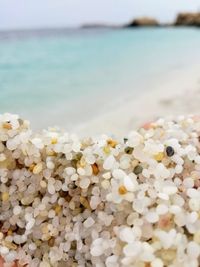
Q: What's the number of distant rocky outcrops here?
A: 2